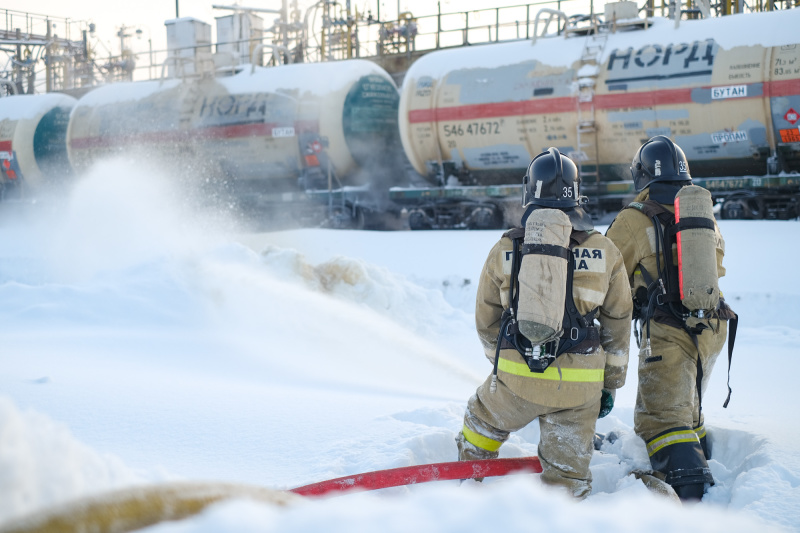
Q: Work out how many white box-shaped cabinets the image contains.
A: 2